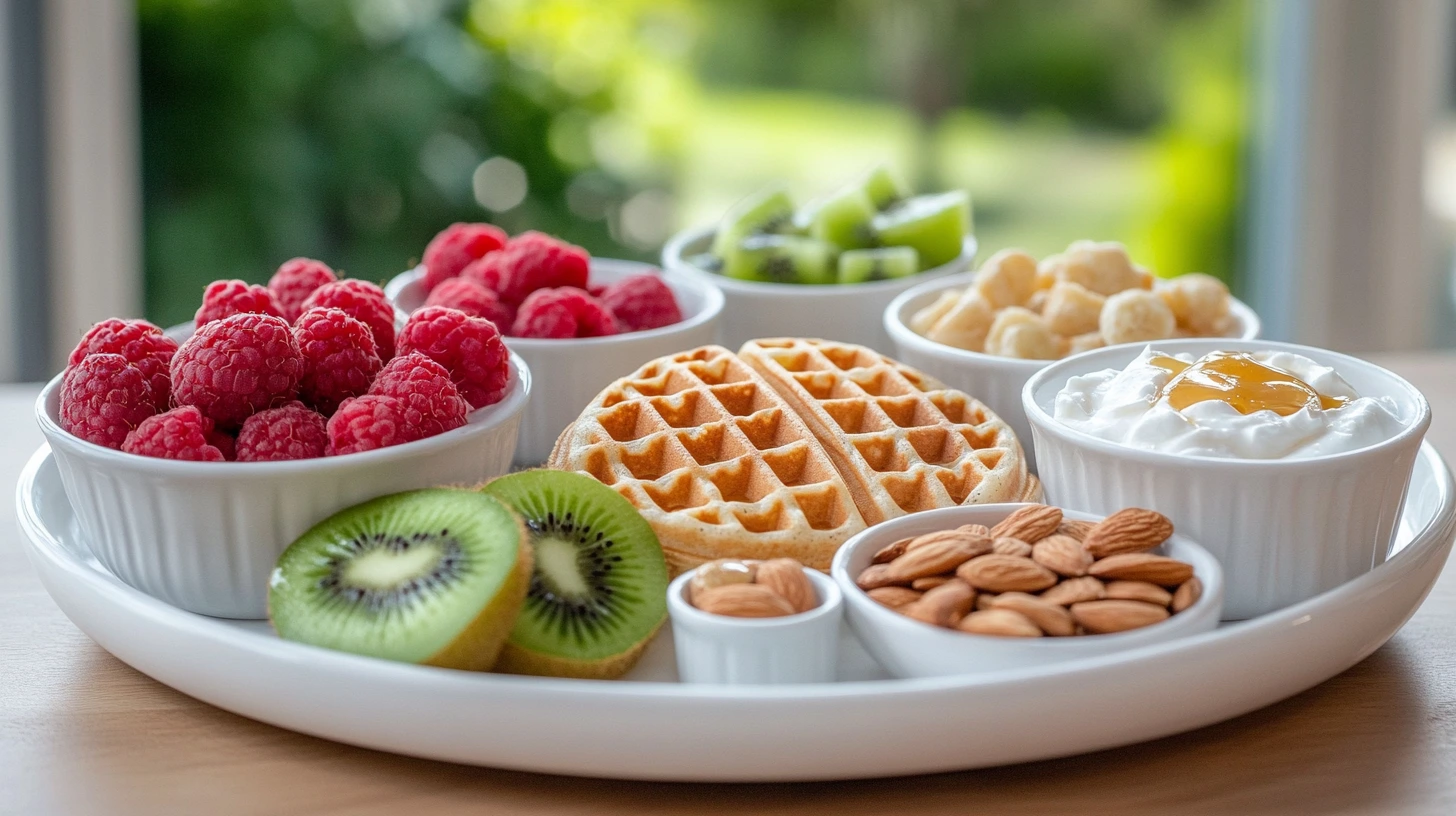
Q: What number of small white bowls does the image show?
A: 7